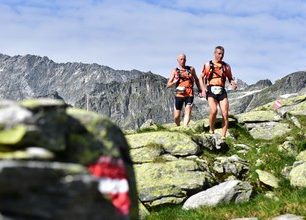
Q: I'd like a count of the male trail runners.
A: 2